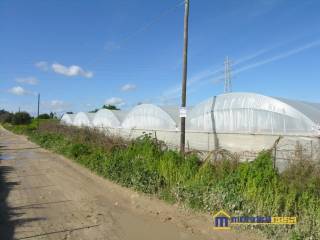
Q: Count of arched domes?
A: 5